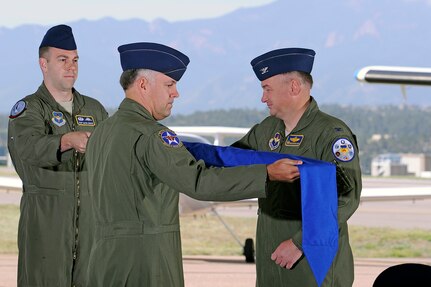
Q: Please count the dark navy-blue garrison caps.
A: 3